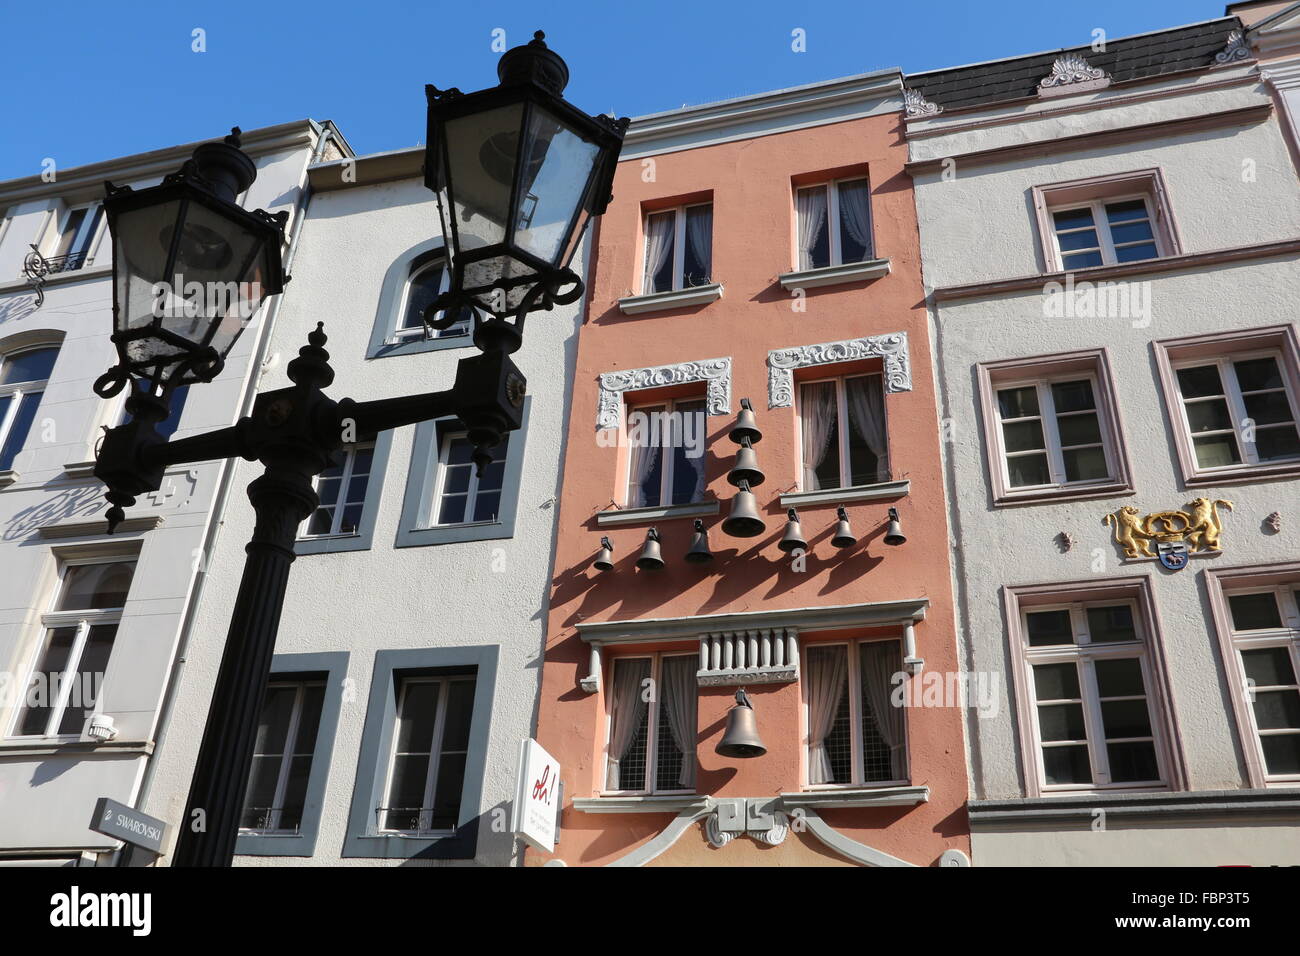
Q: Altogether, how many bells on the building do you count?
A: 10